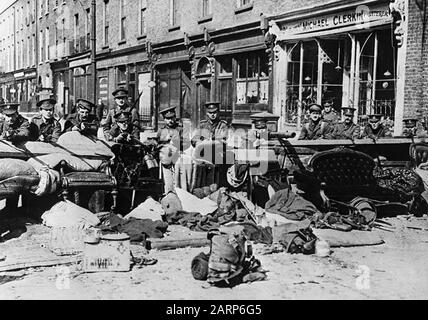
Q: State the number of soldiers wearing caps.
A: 13